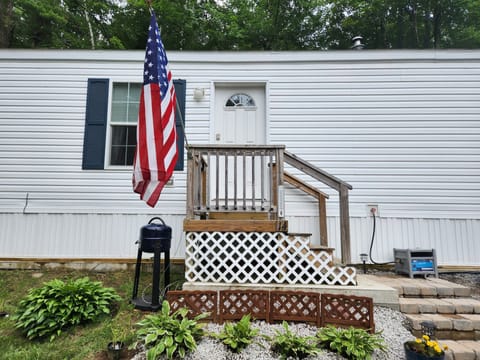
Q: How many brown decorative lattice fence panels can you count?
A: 4